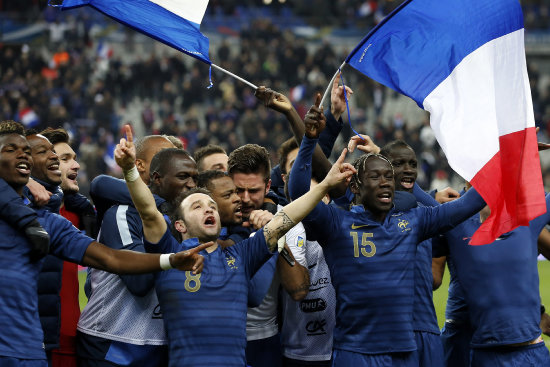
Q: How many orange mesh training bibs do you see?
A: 0